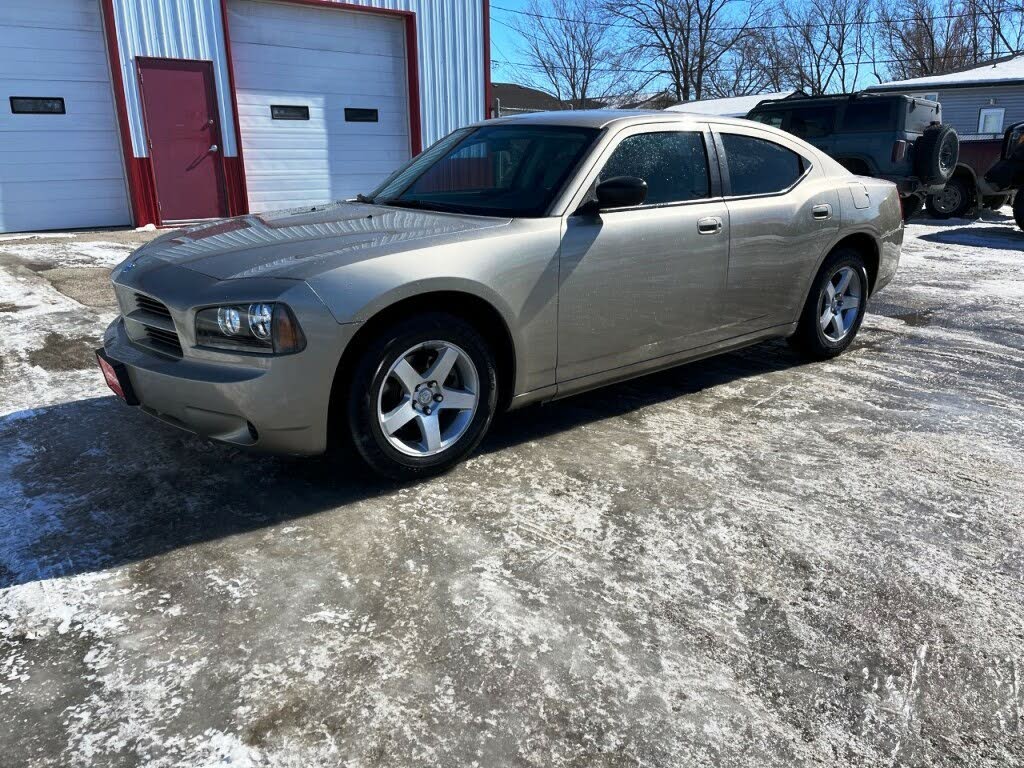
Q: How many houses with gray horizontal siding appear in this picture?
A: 1